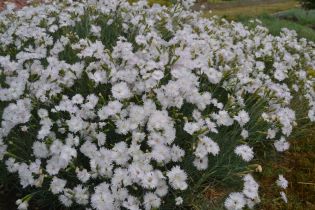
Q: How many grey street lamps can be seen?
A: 0